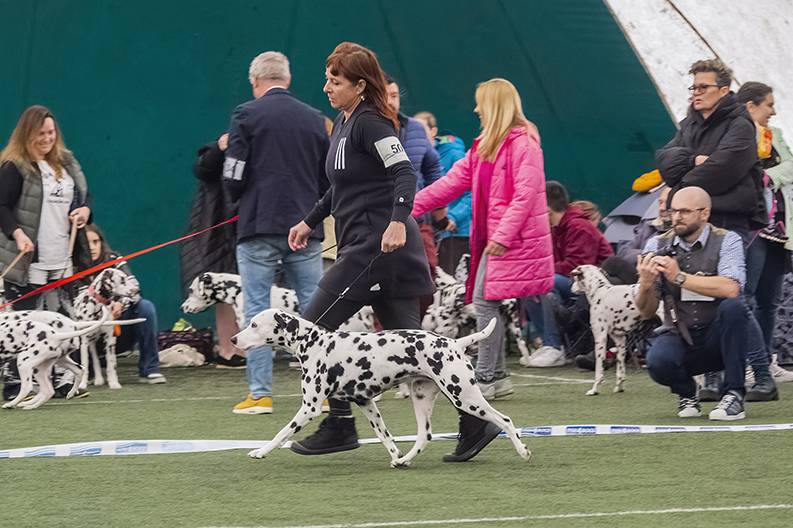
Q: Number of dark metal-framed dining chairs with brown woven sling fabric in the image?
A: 0